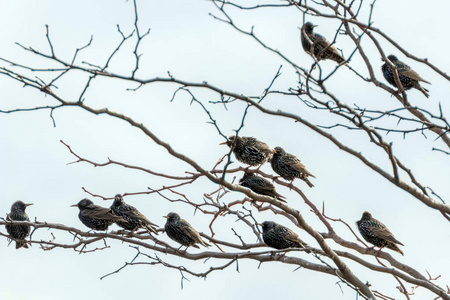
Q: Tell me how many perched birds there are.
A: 11